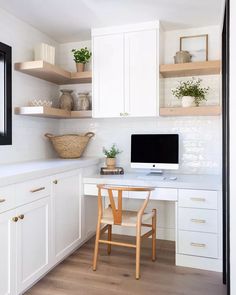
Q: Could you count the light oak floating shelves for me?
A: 4